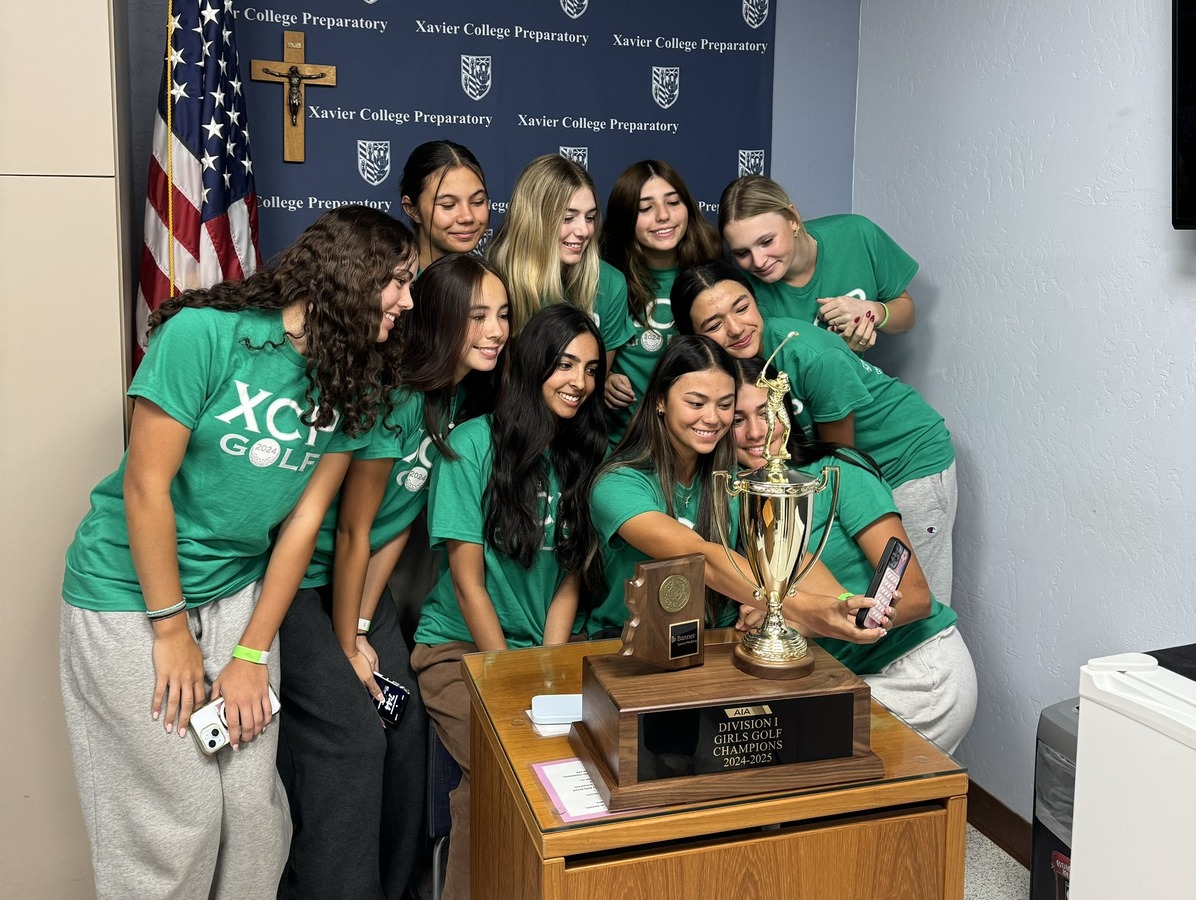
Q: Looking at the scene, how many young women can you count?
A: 10